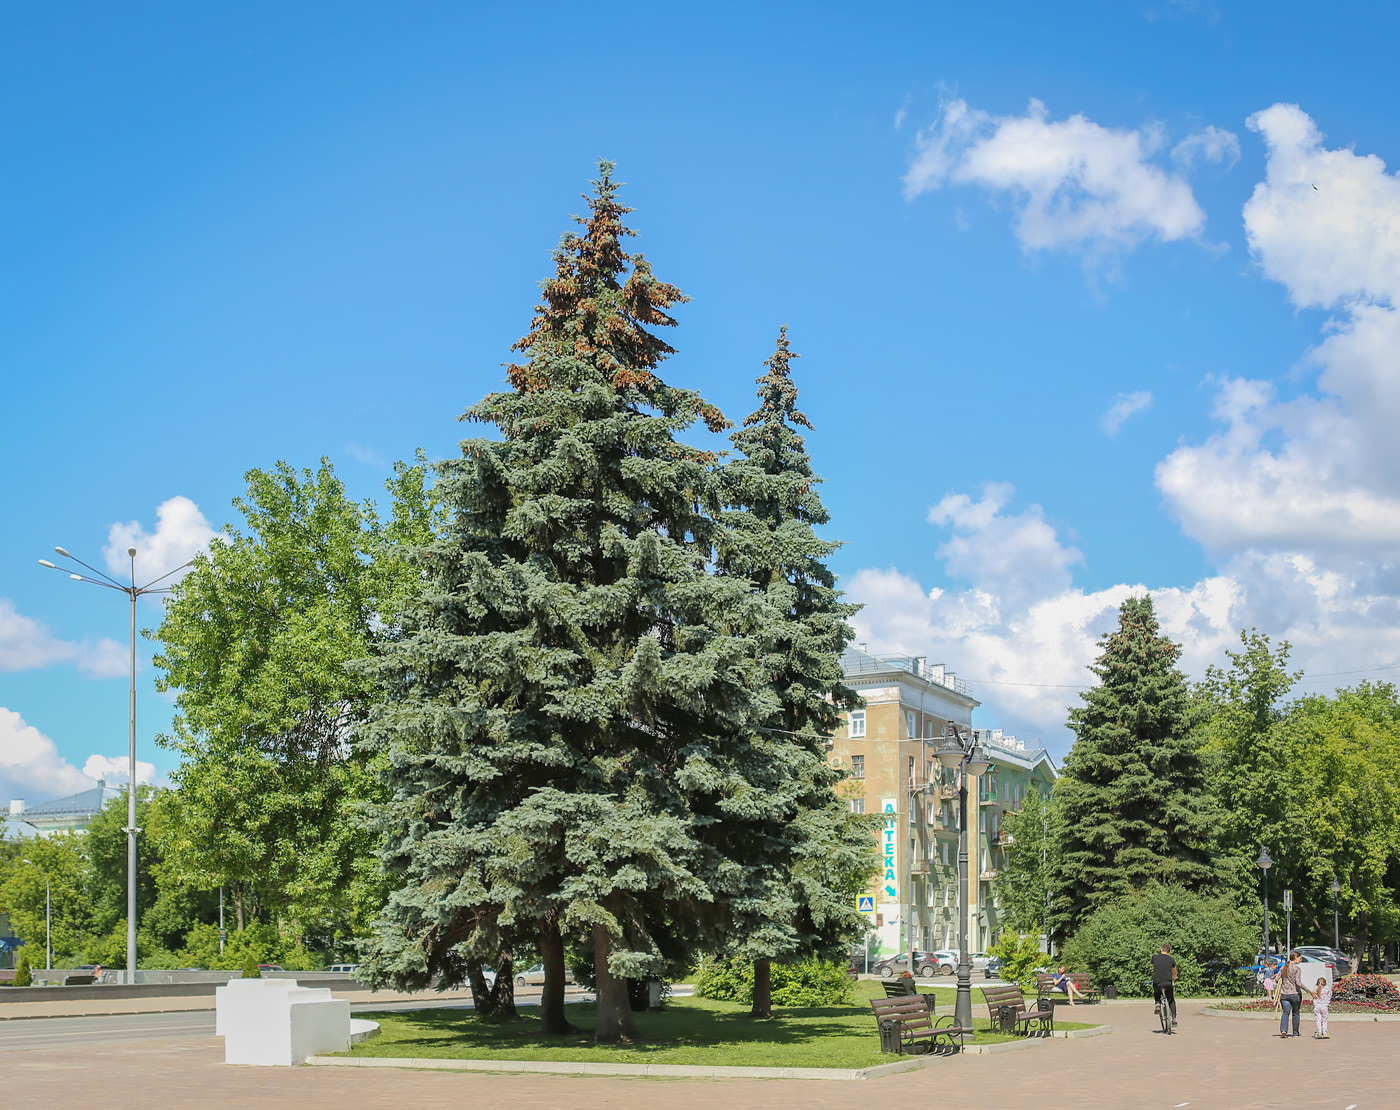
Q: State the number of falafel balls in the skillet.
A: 0